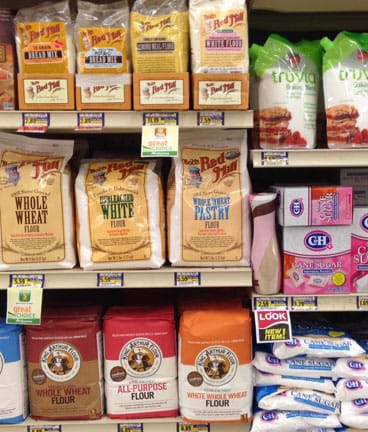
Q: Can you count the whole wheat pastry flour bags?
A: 1